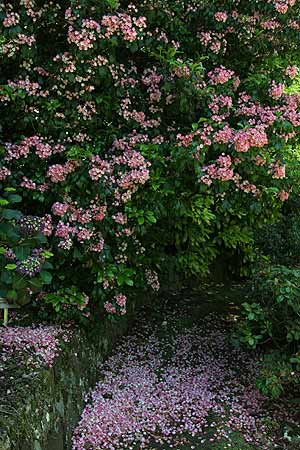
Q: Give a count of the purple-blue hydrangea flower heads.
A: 2